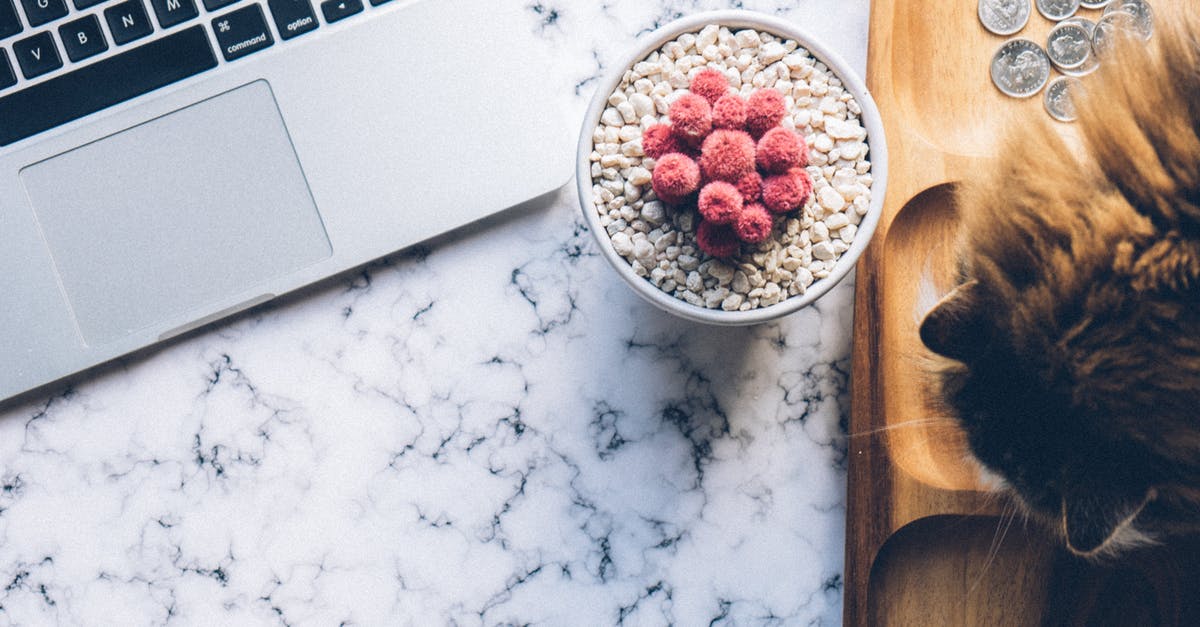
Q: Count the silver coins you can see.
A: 9